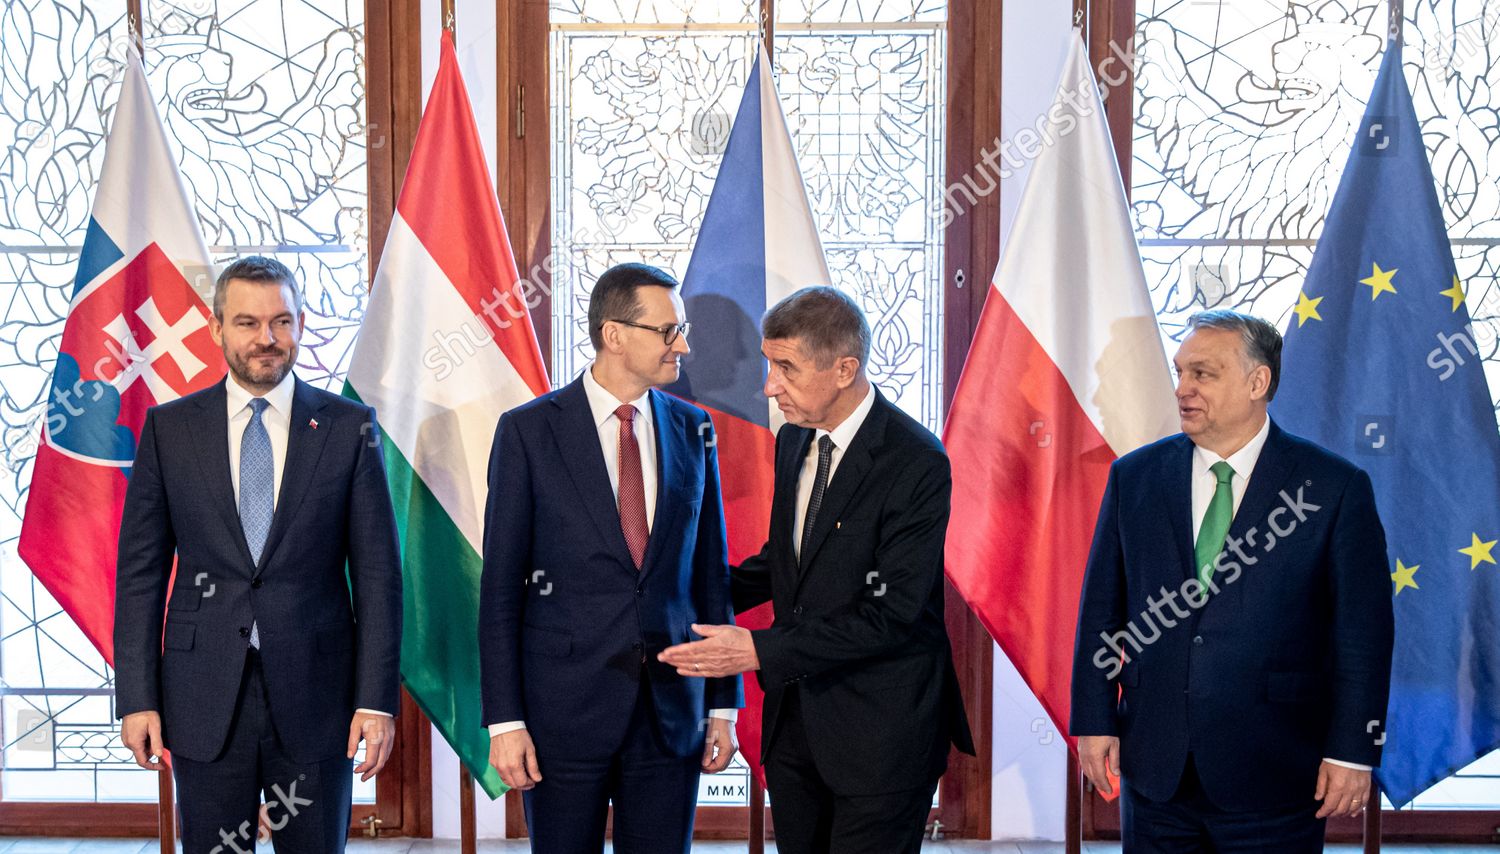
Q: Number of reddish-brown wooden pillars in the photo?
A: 4